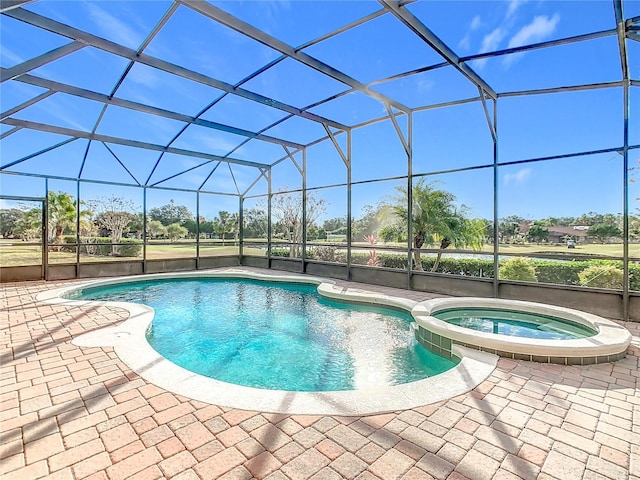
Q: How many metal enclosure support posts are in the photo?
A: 11